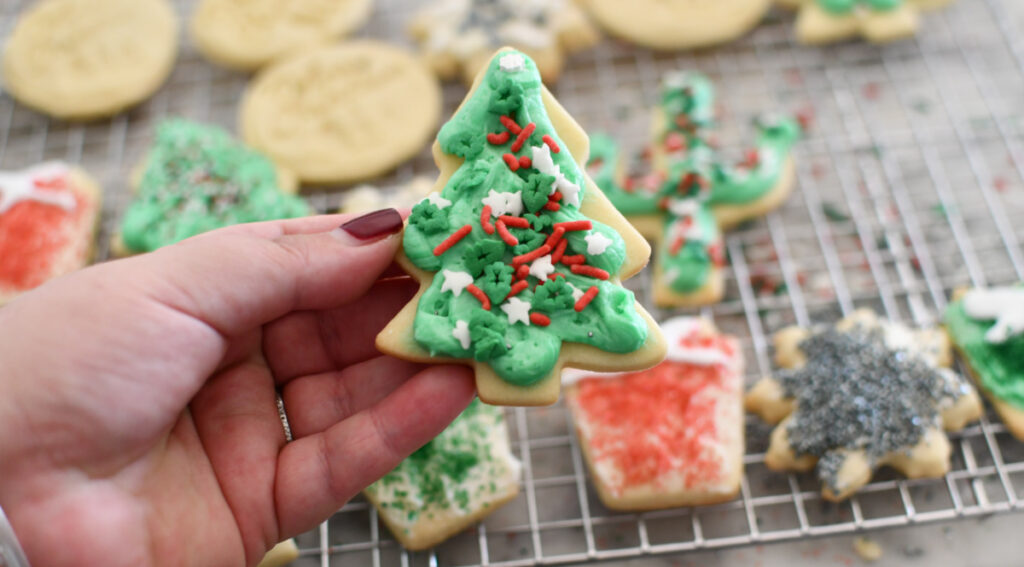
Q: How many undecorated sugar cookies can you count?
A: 4